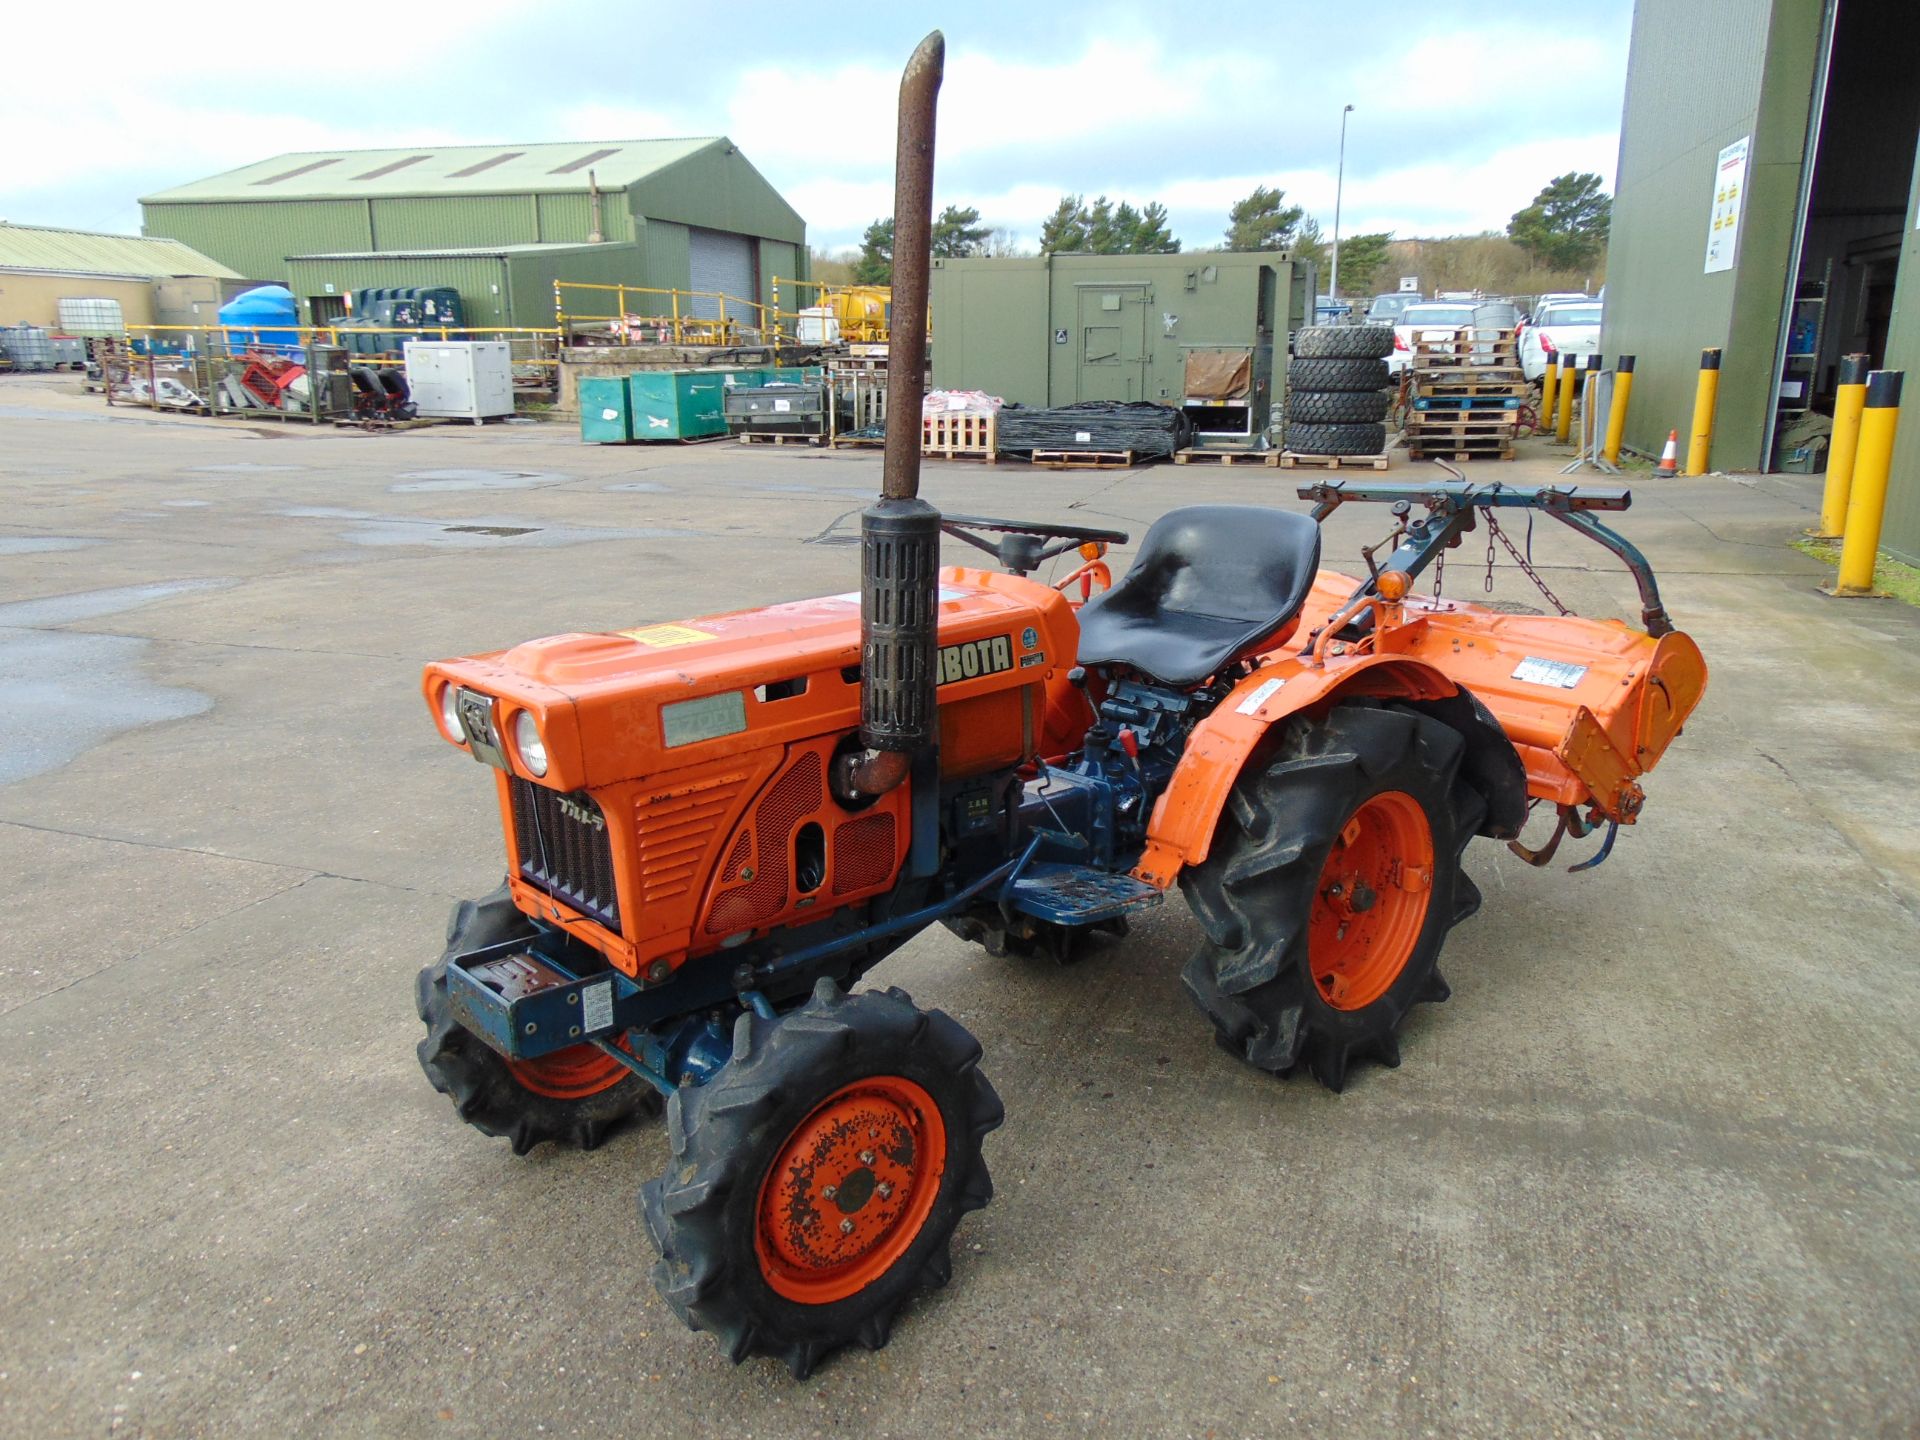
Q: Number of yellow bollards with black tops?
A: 7